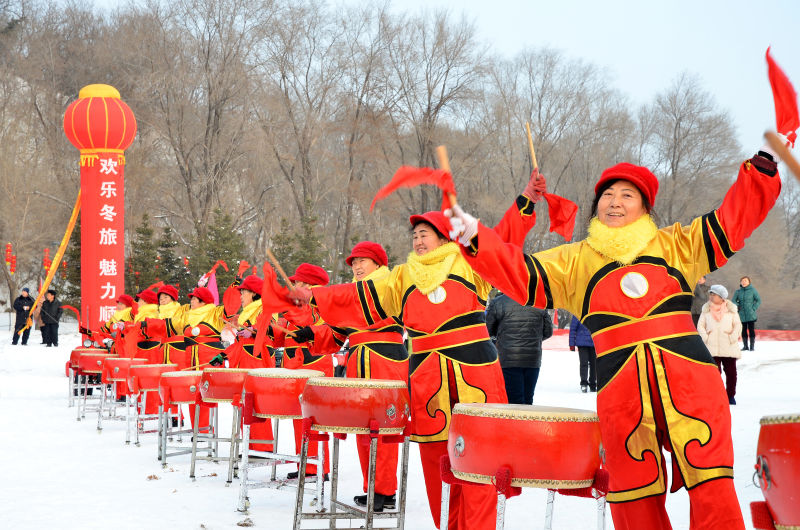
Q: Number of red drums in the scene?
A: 10